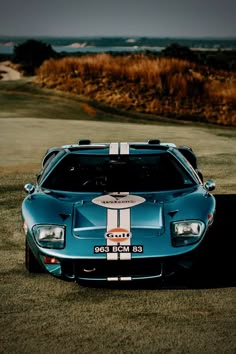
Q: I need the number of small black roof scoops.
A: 2